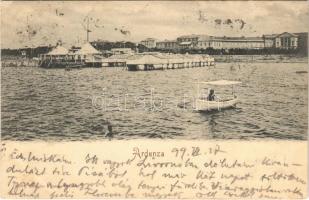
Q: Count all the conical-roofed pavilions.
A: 2